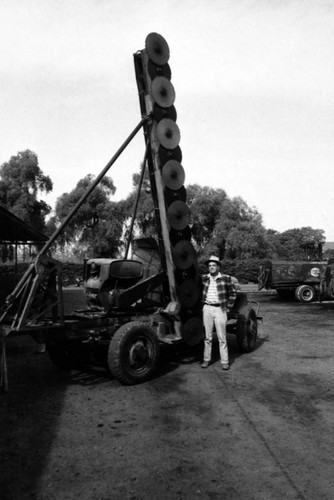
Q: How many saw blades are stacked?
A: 15